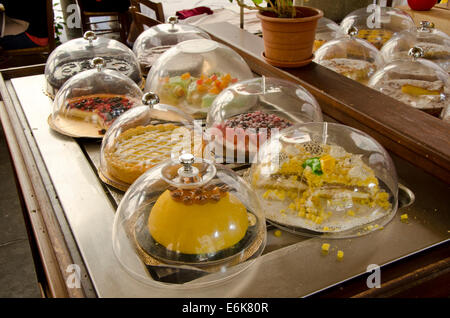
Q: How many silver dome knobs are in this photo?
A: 8